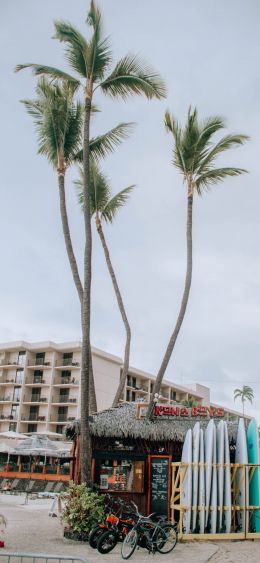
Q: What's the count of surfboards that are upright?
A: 9